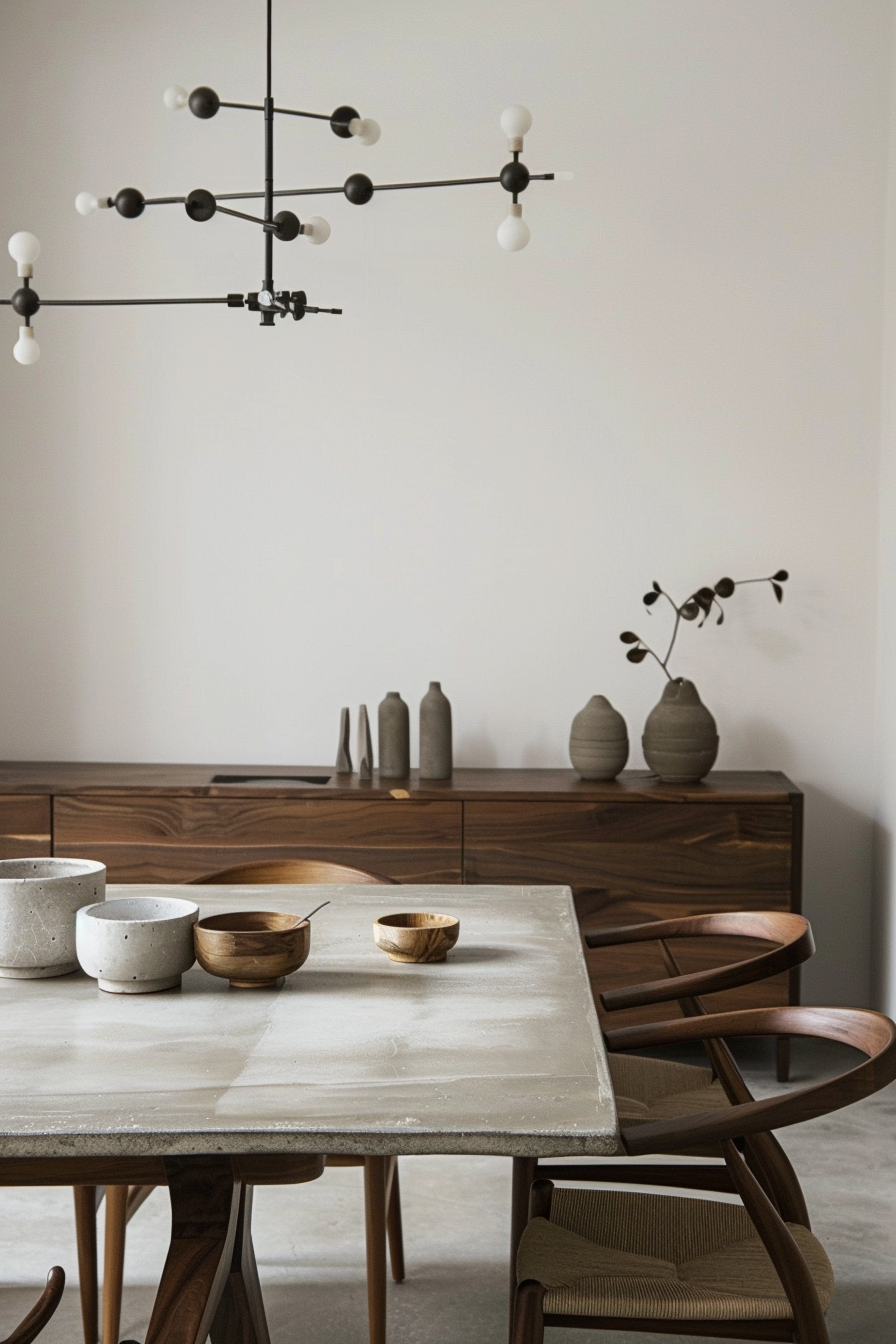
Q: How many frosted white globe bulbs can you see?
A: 8